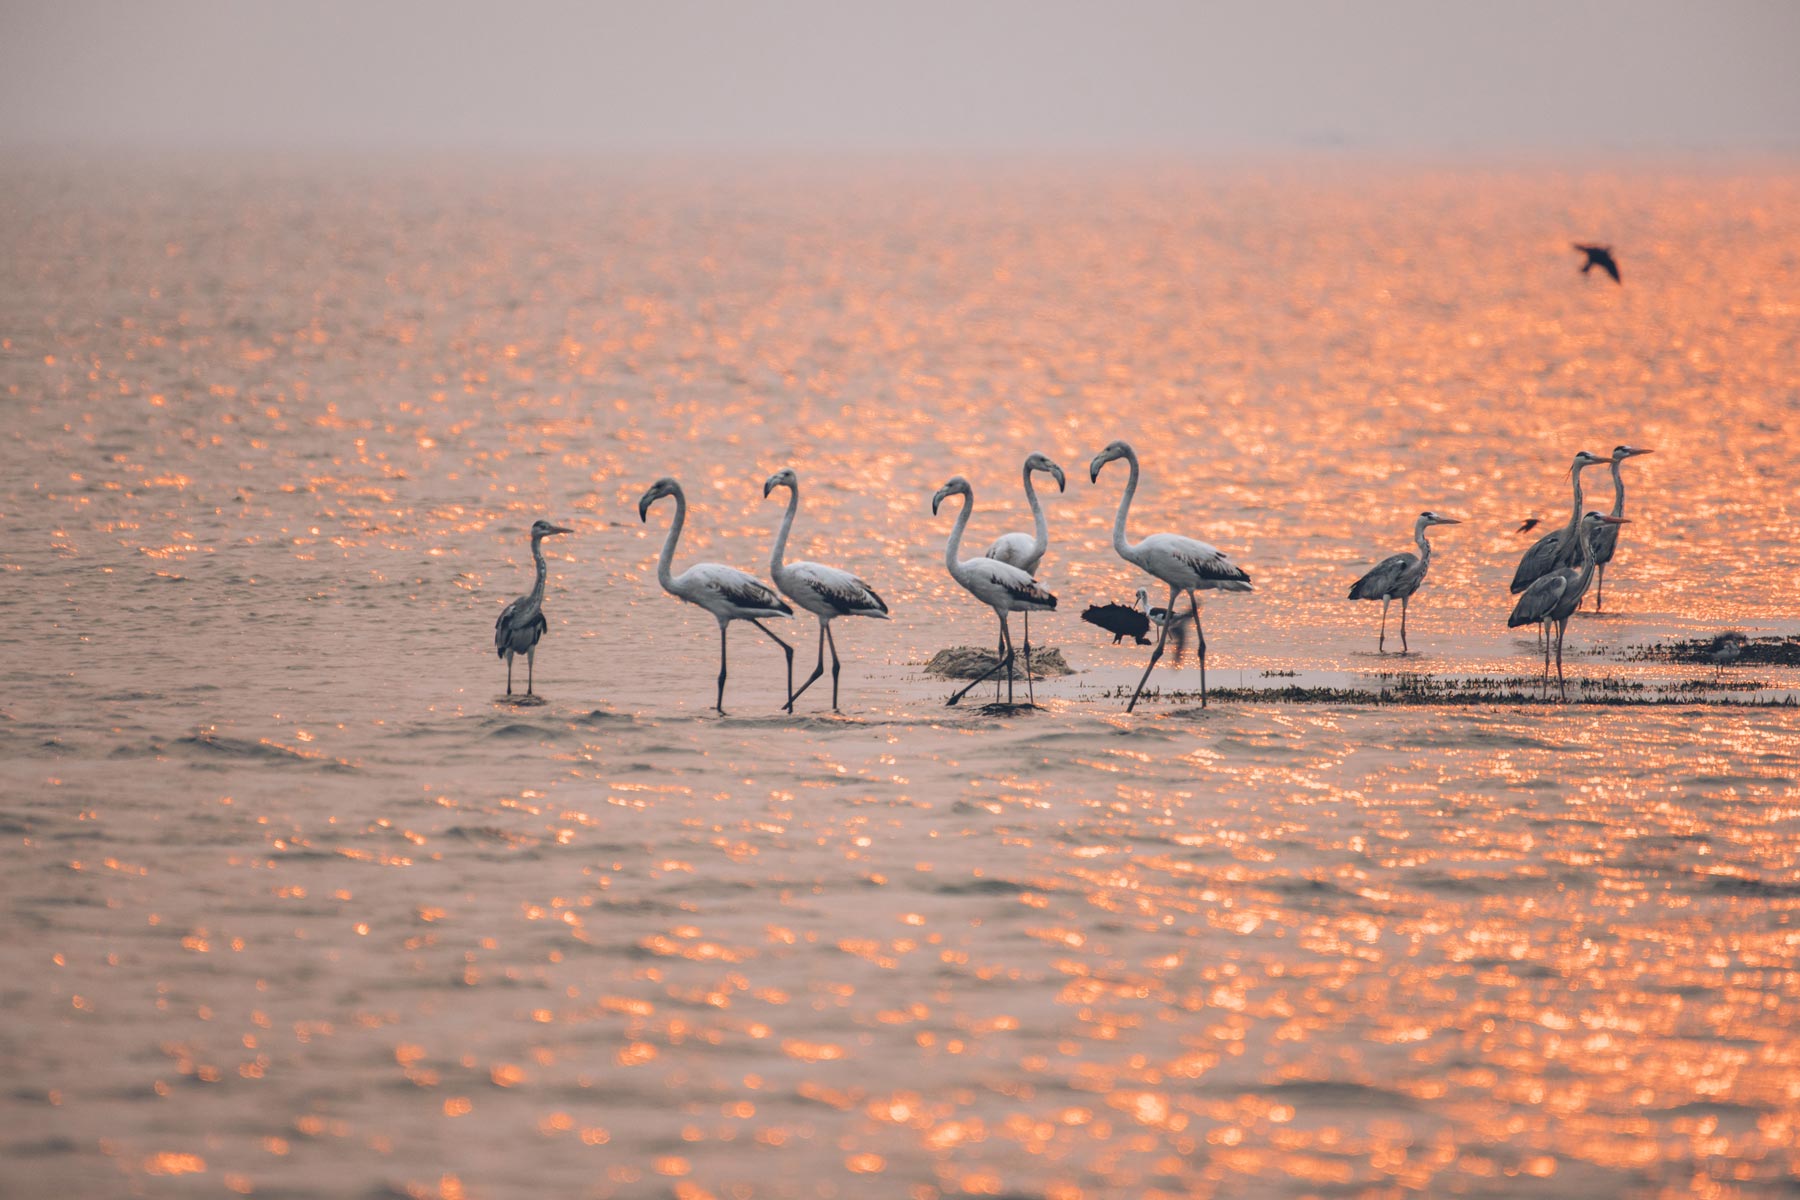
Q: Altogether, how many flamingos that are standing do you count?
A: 5